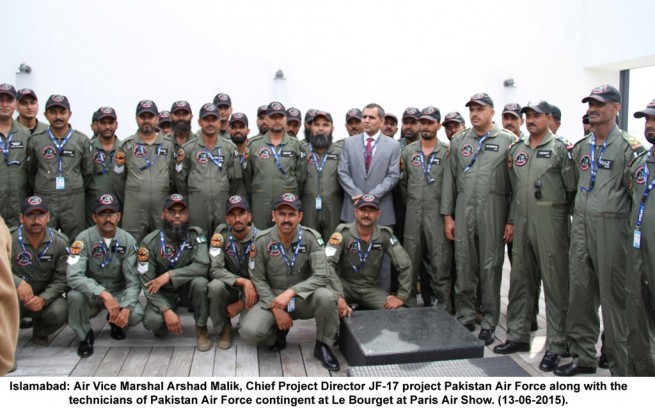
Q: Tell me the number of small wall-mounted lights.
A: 3